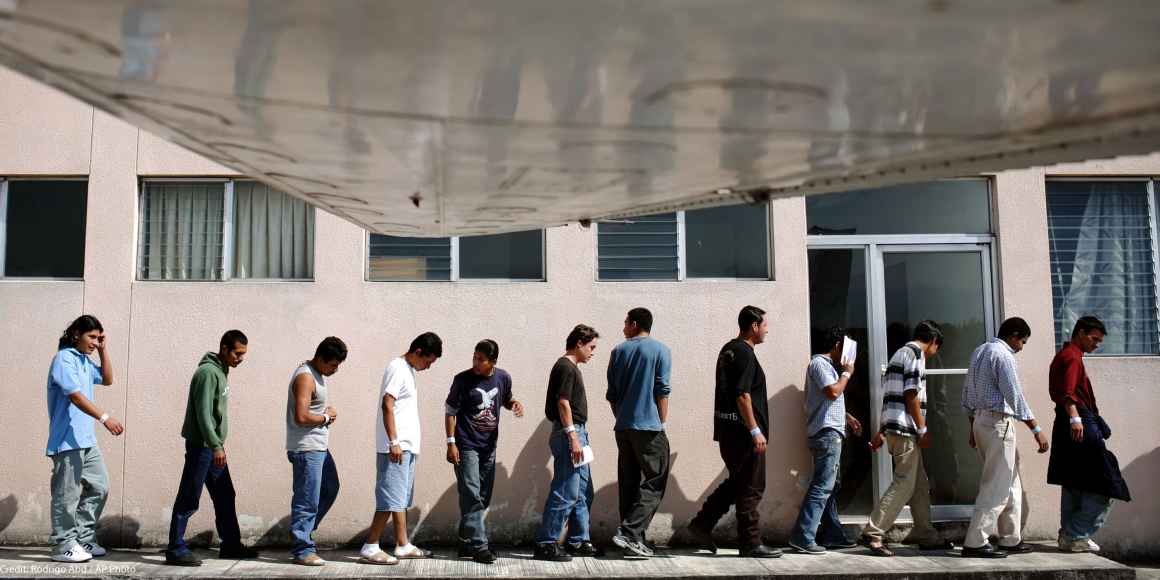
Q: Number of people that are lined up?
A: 12